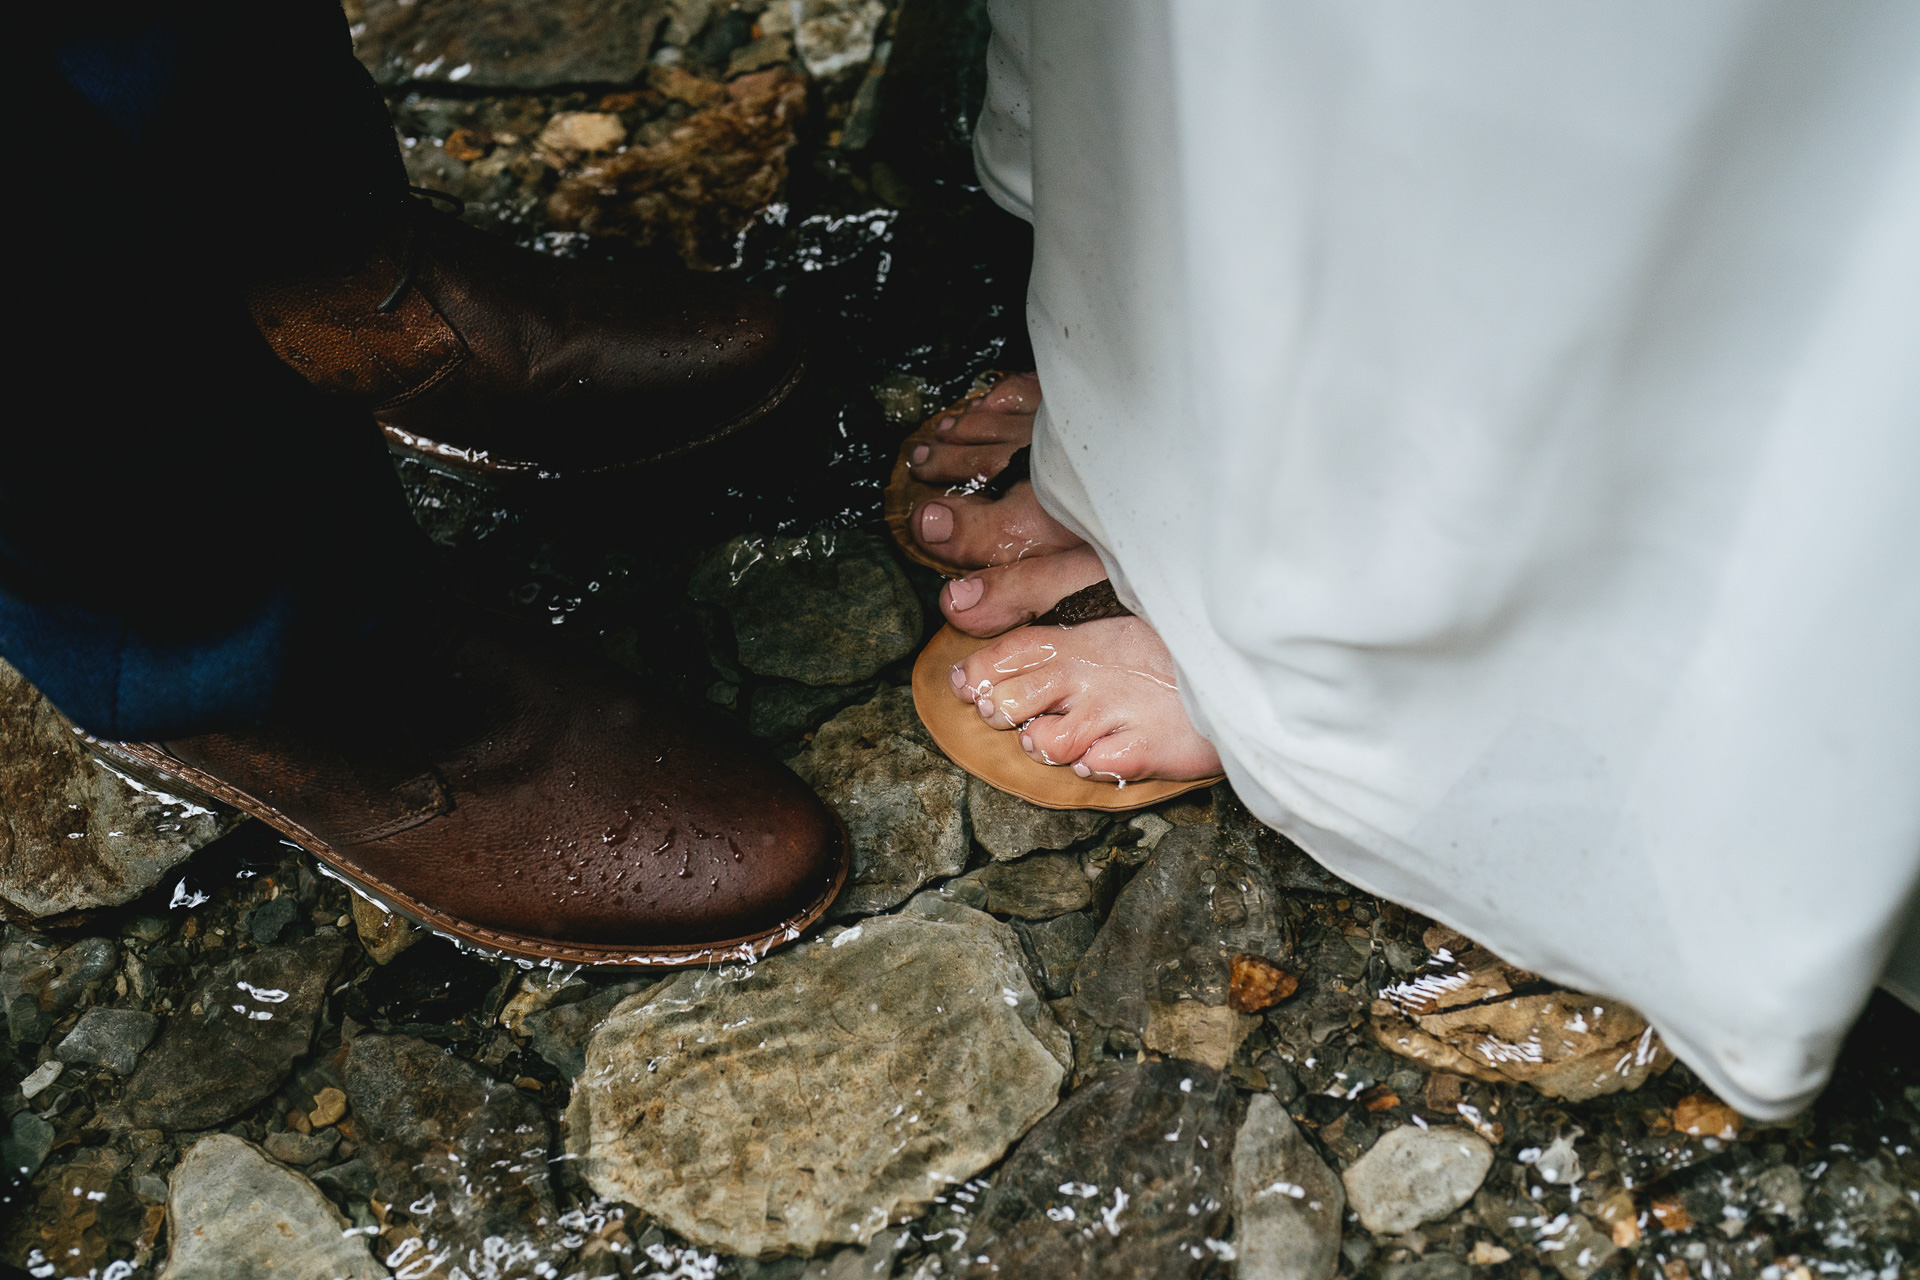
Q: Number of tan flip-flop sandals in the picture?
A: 2